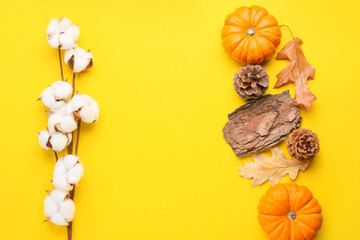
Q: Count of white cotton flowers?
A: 8